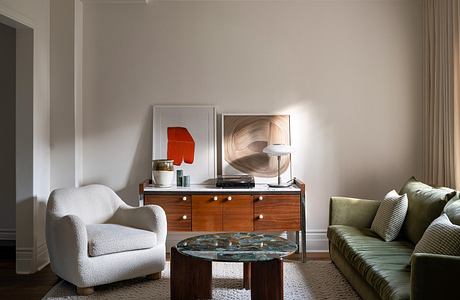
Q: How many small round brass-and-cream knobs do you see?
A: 6